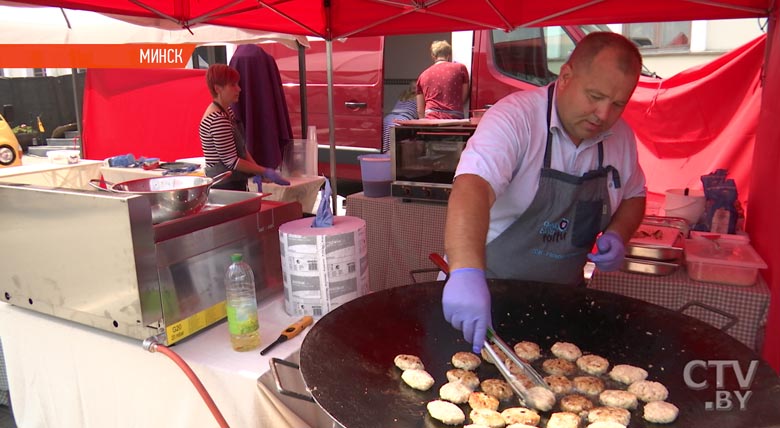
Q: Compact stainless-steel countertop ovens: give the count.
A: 1